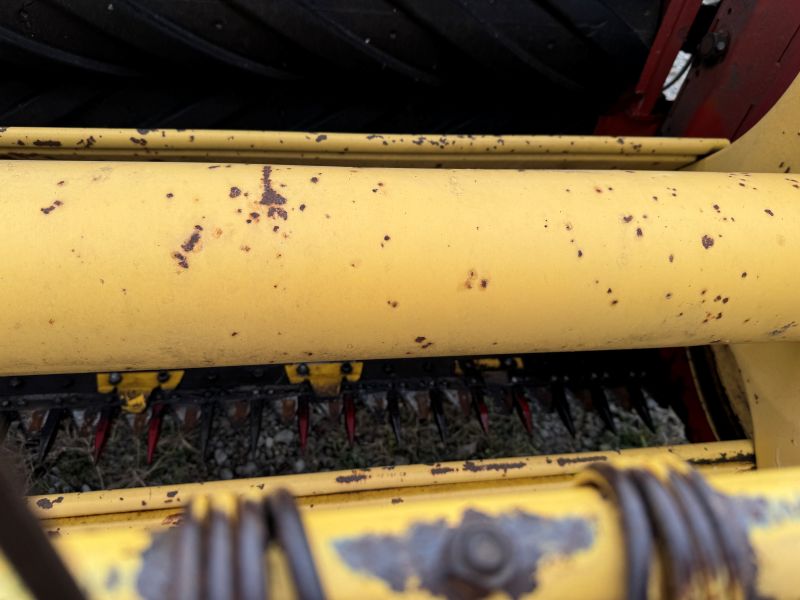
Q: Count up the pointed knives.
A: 14